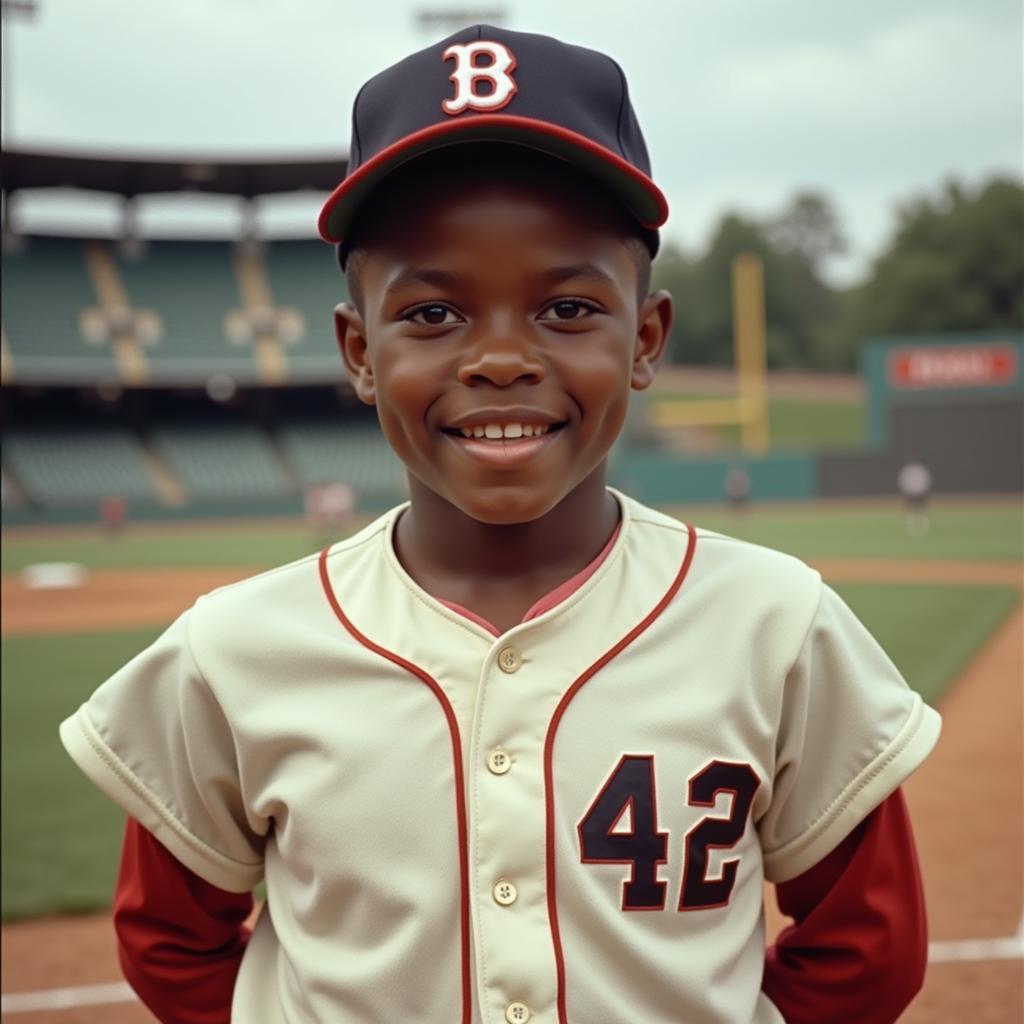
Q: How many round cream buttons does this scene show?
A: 4